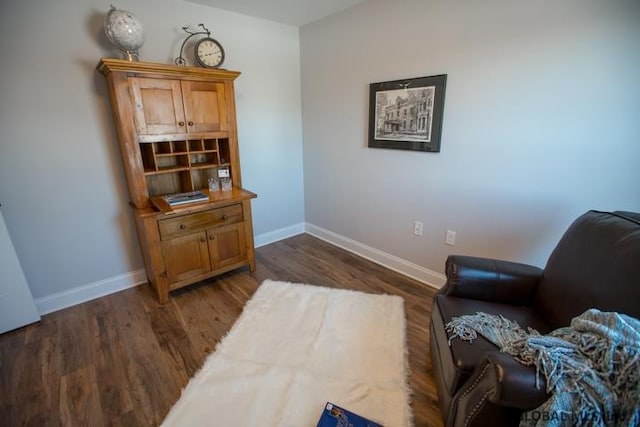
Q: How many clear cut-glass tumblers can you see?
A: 2